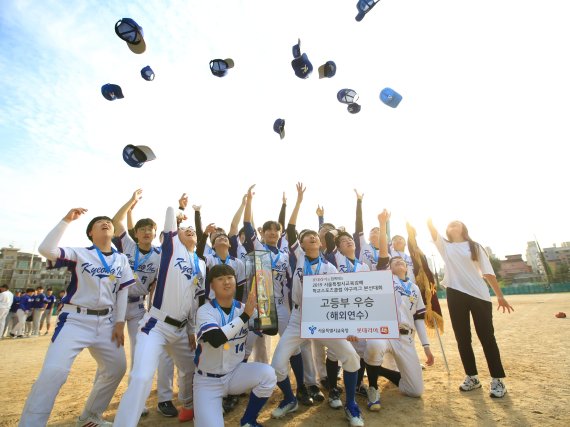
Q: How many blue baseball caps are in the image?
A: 13